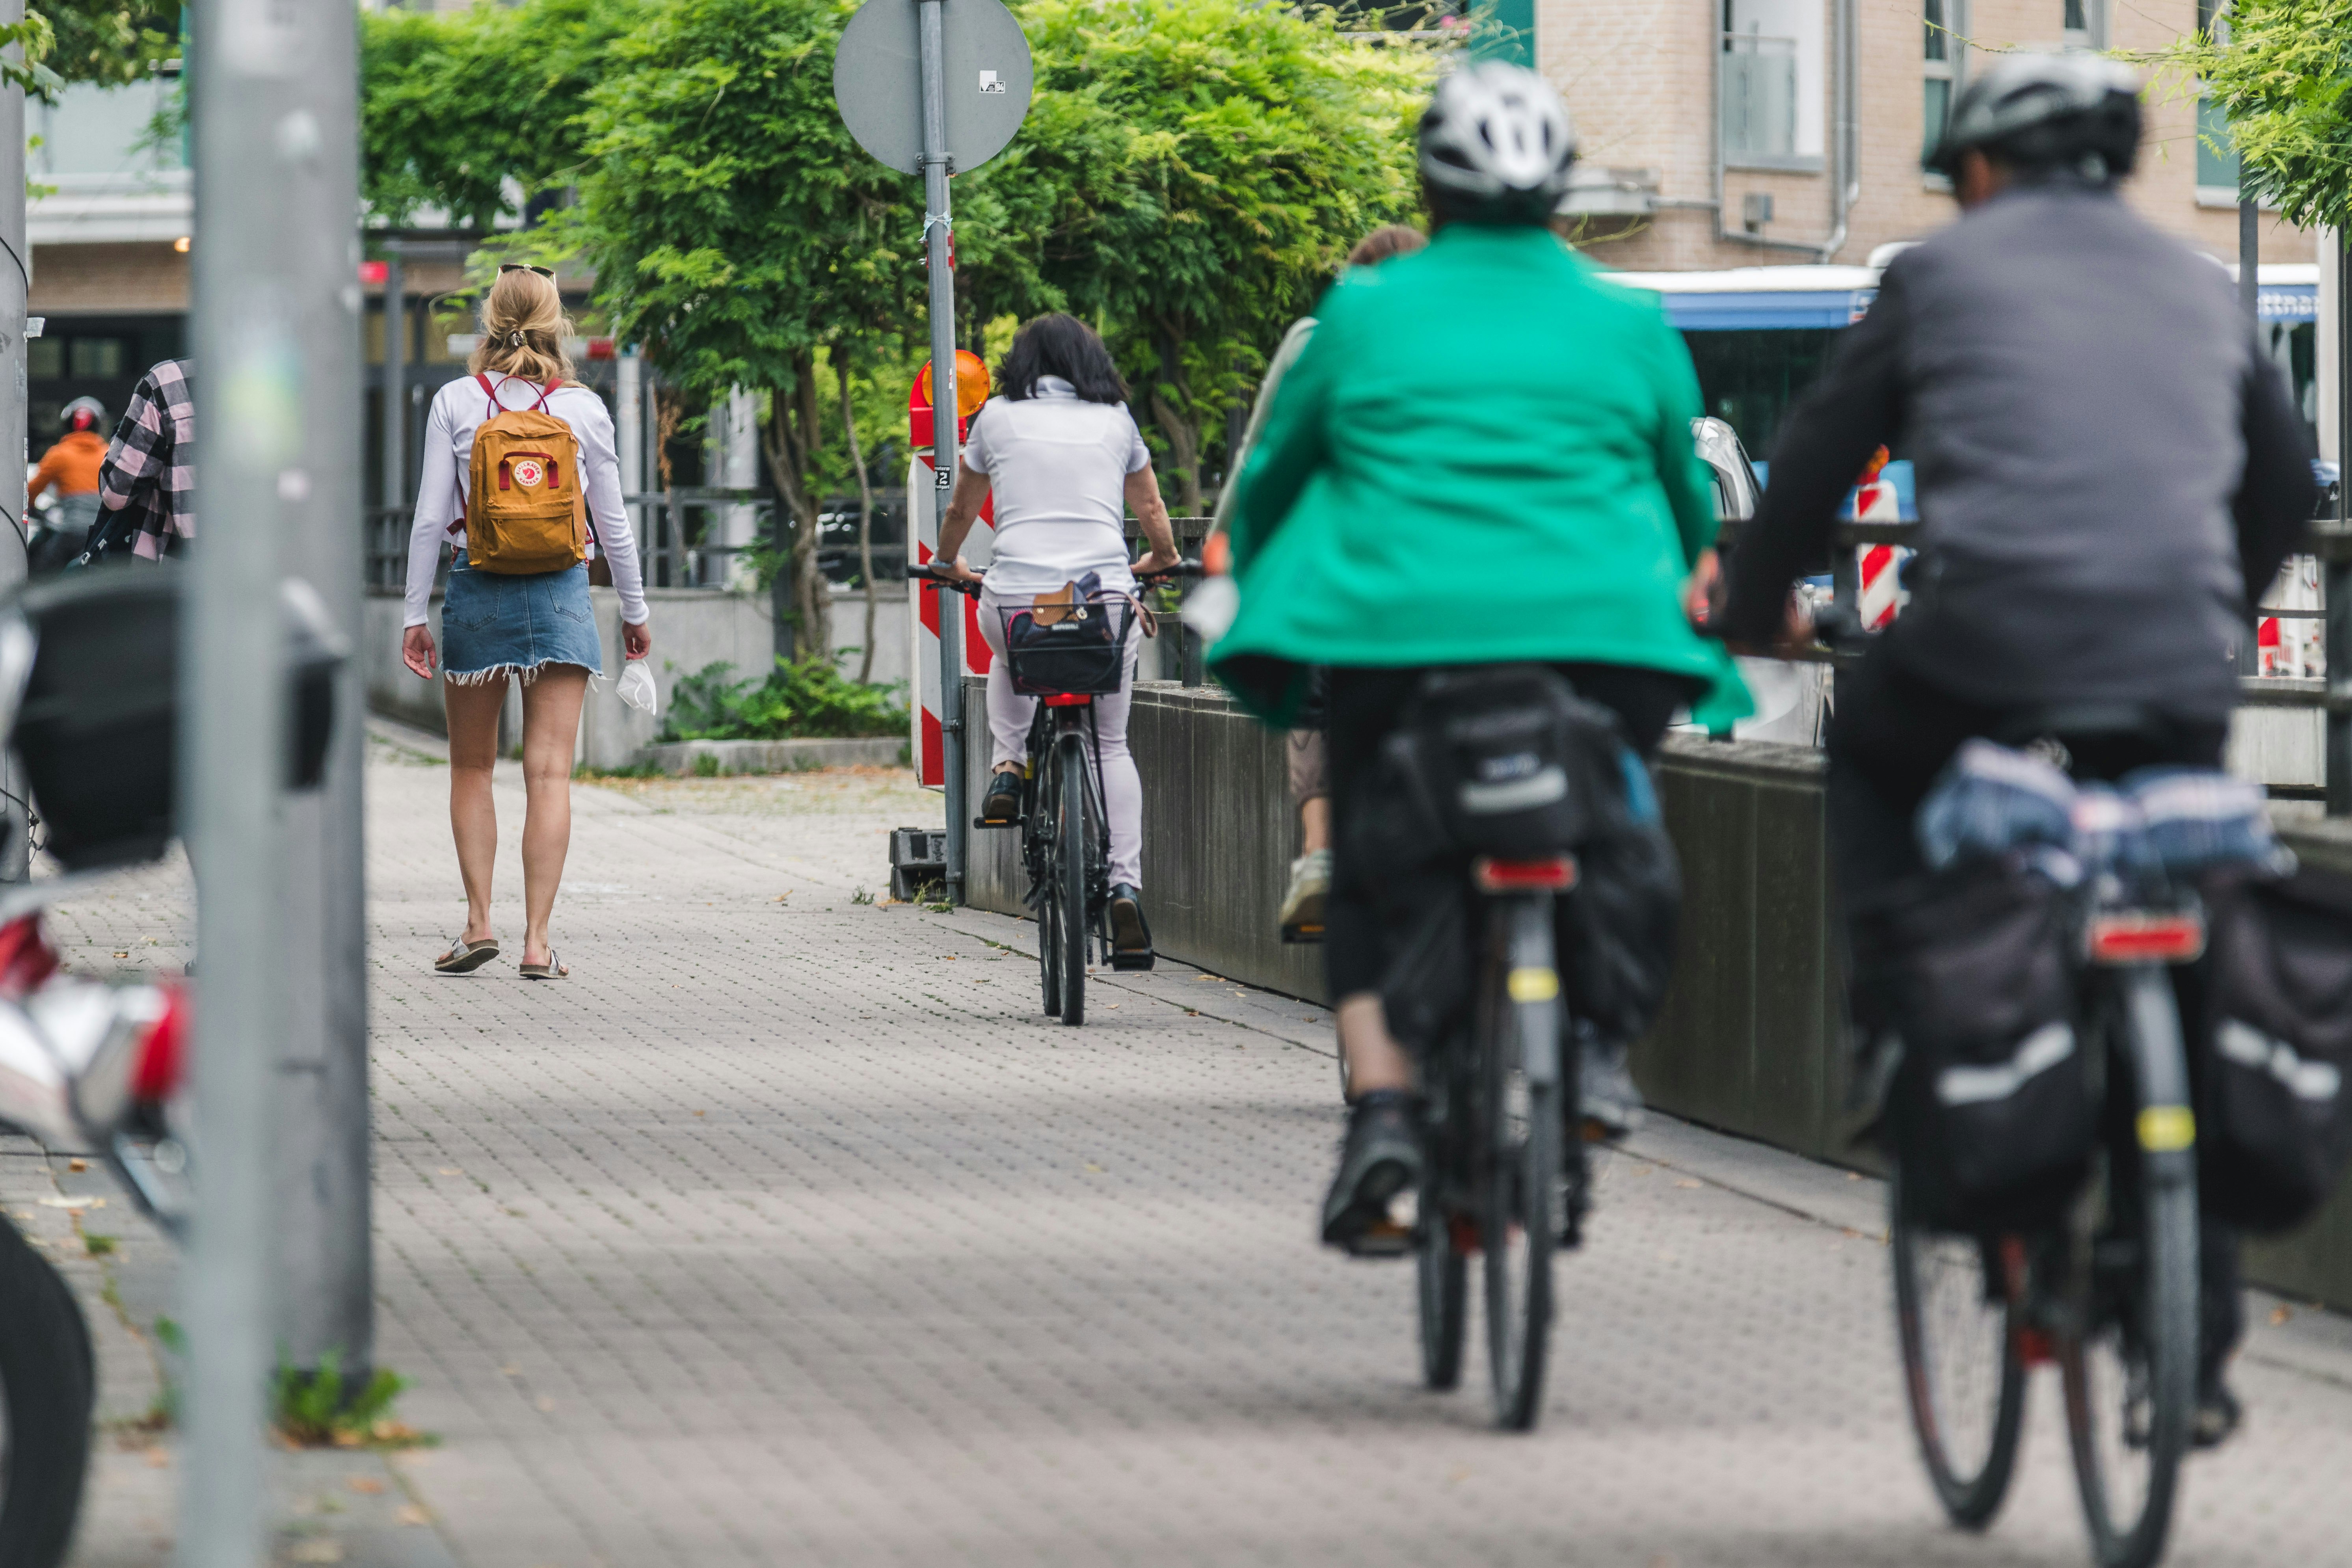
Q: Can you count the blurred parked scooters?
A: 1